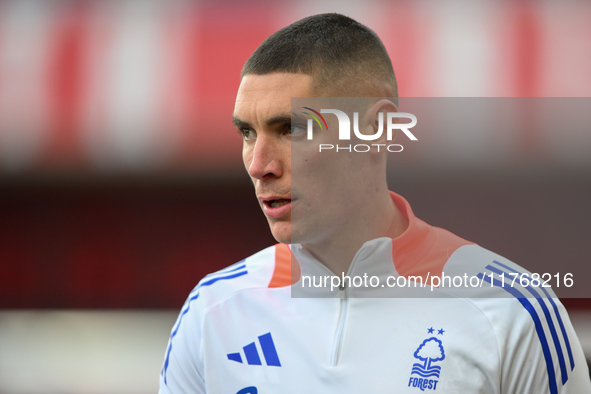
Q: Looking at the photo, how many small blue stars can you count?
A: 2